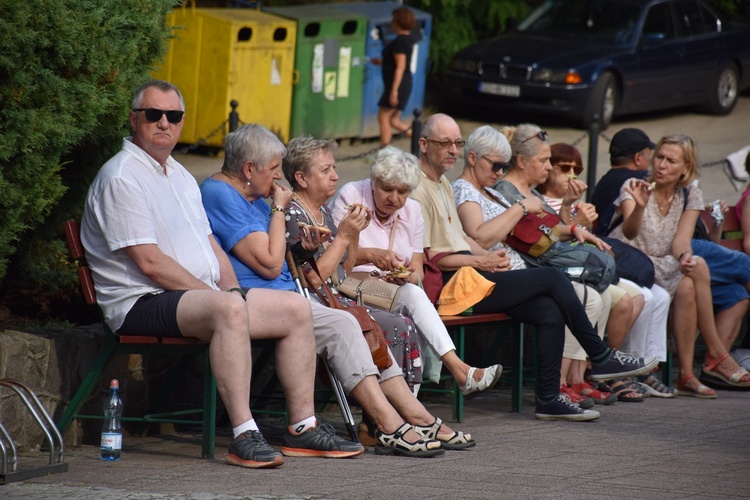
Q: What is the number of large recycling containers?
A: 3